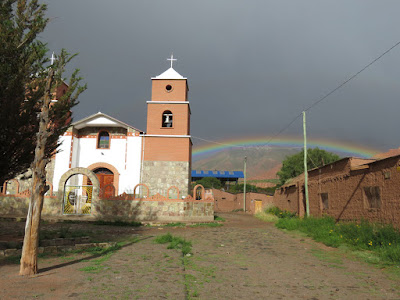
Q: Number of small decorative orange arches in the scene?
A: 6